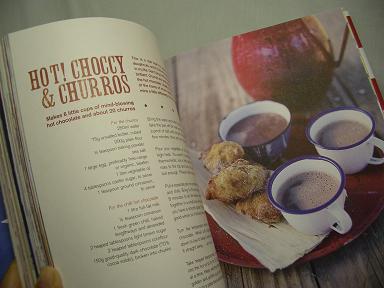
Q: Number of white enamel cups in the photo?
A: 2